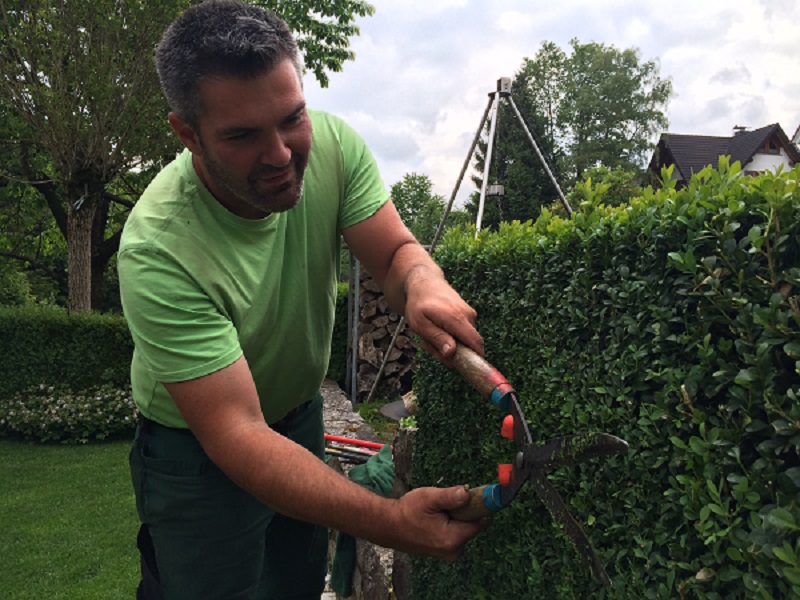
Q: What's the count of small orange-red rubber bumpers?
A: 2